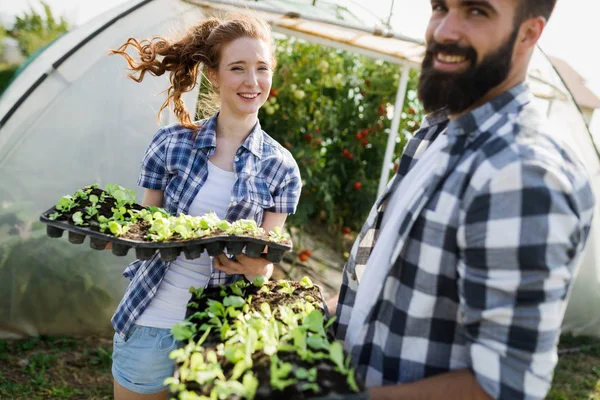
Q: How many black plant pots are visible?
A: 11